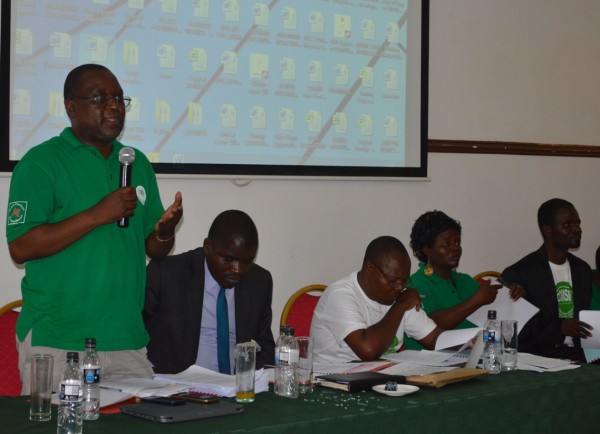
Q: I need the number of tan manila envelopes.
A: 1